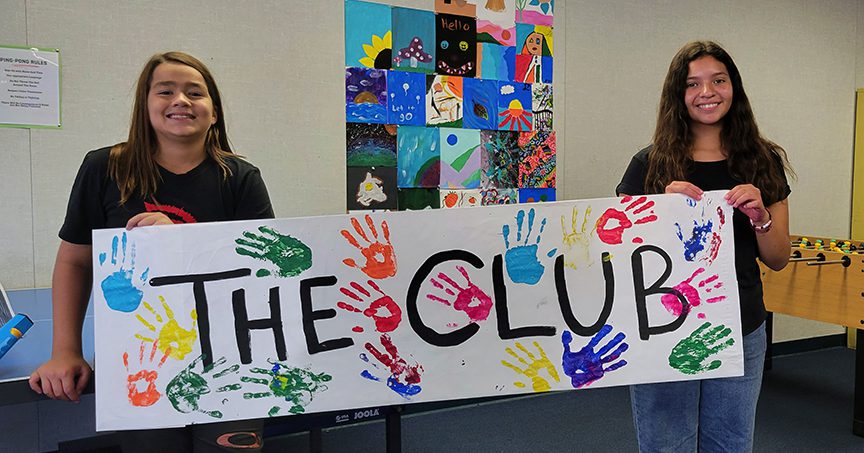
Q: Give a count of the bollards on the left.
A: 0